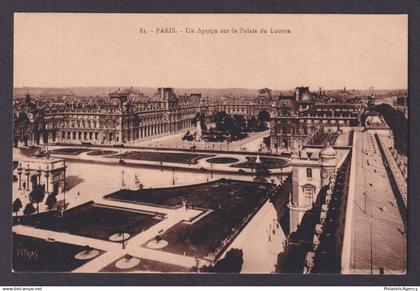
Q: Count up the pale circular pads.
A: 4